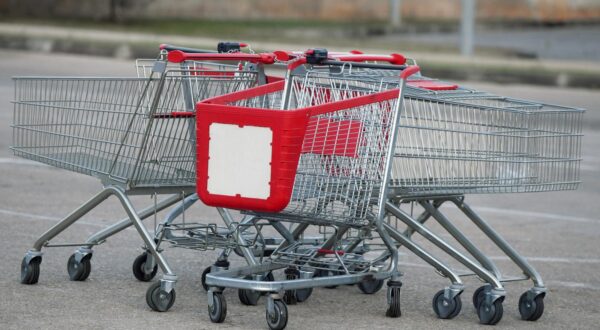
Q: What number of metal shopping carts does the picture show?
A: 5